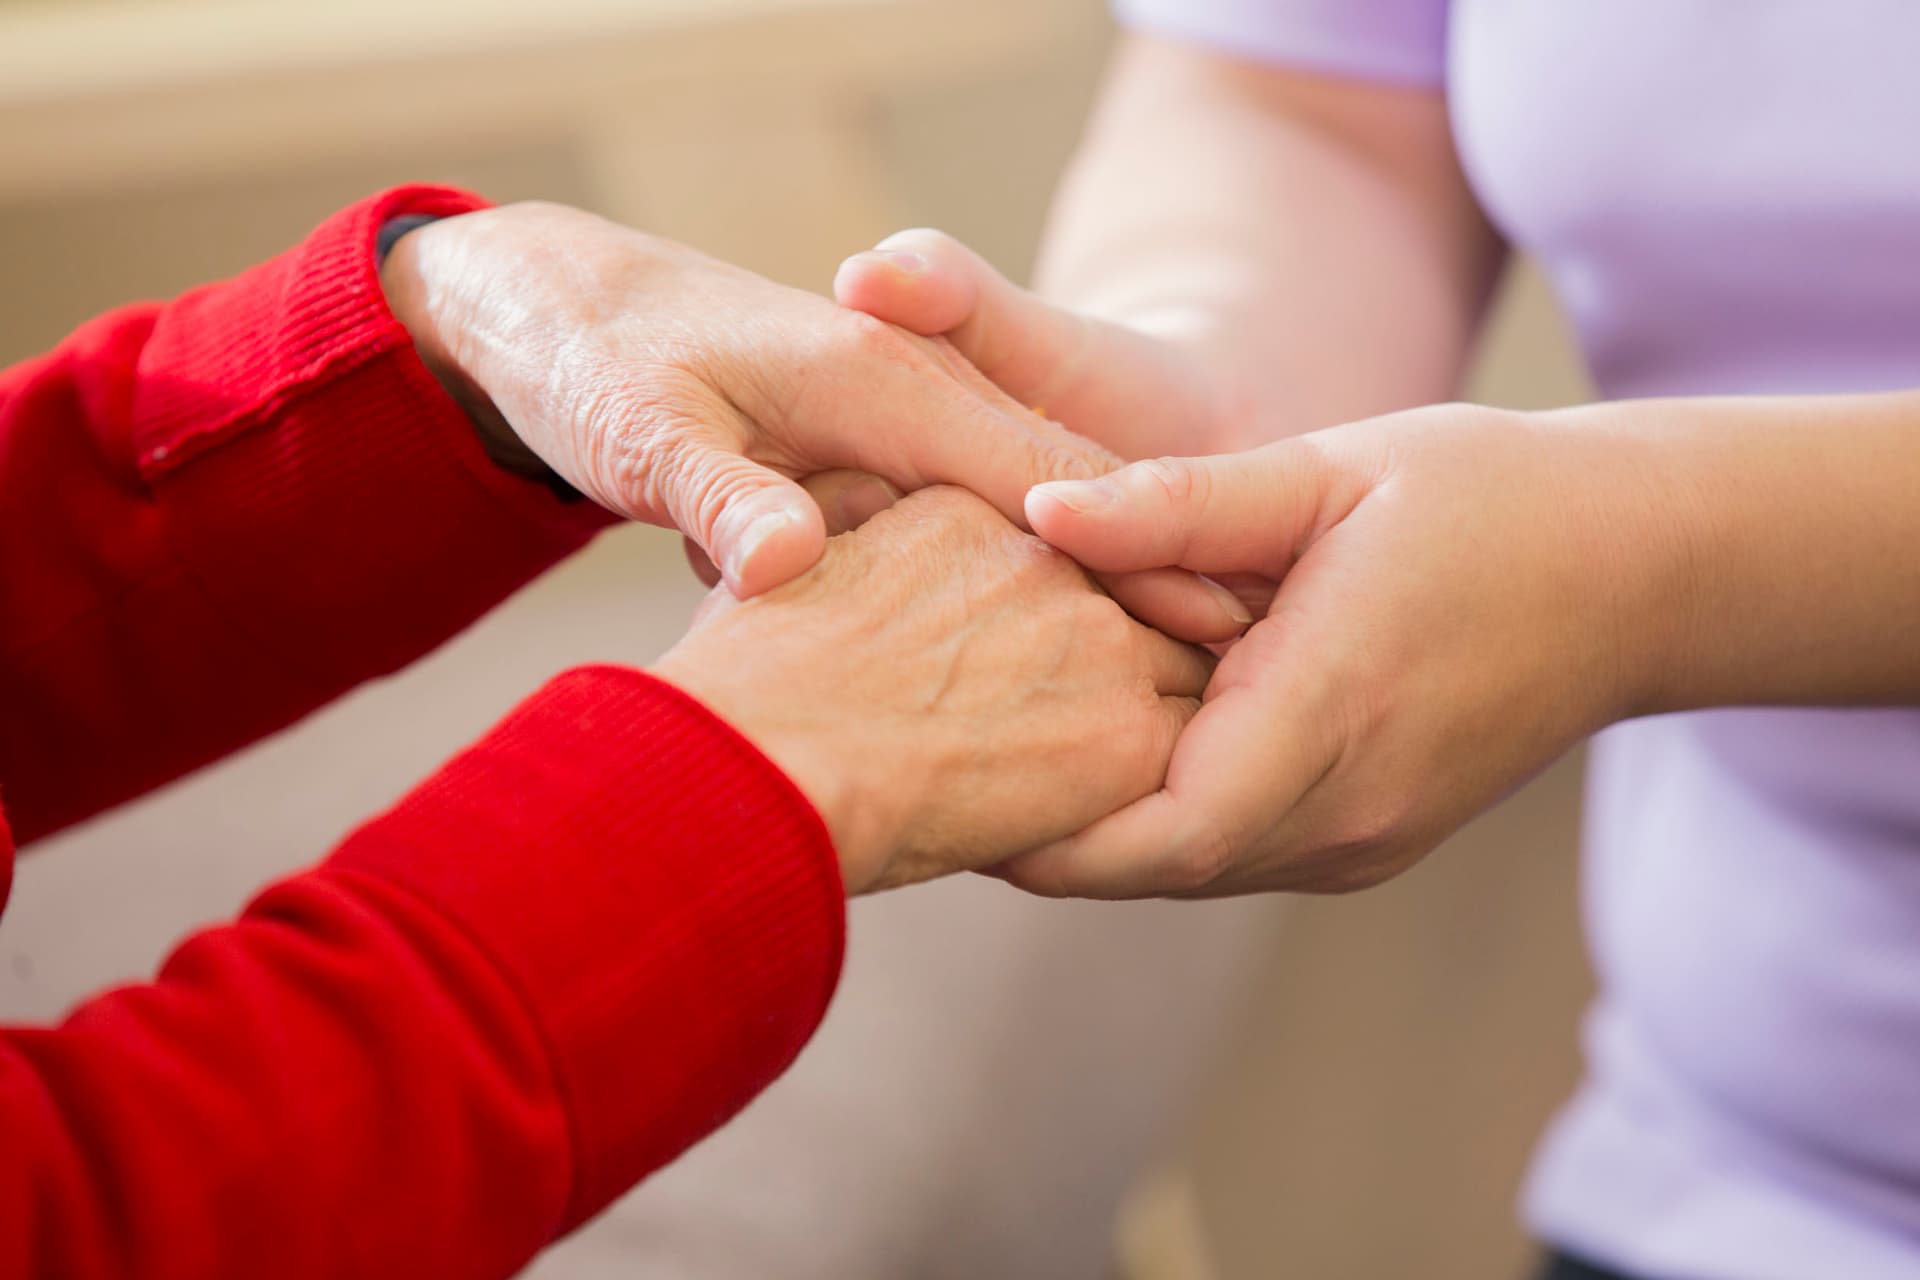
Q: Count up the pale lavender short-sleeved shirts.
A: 1